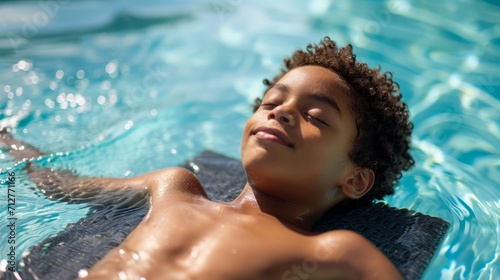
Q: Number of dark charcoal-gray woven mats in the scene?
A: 1